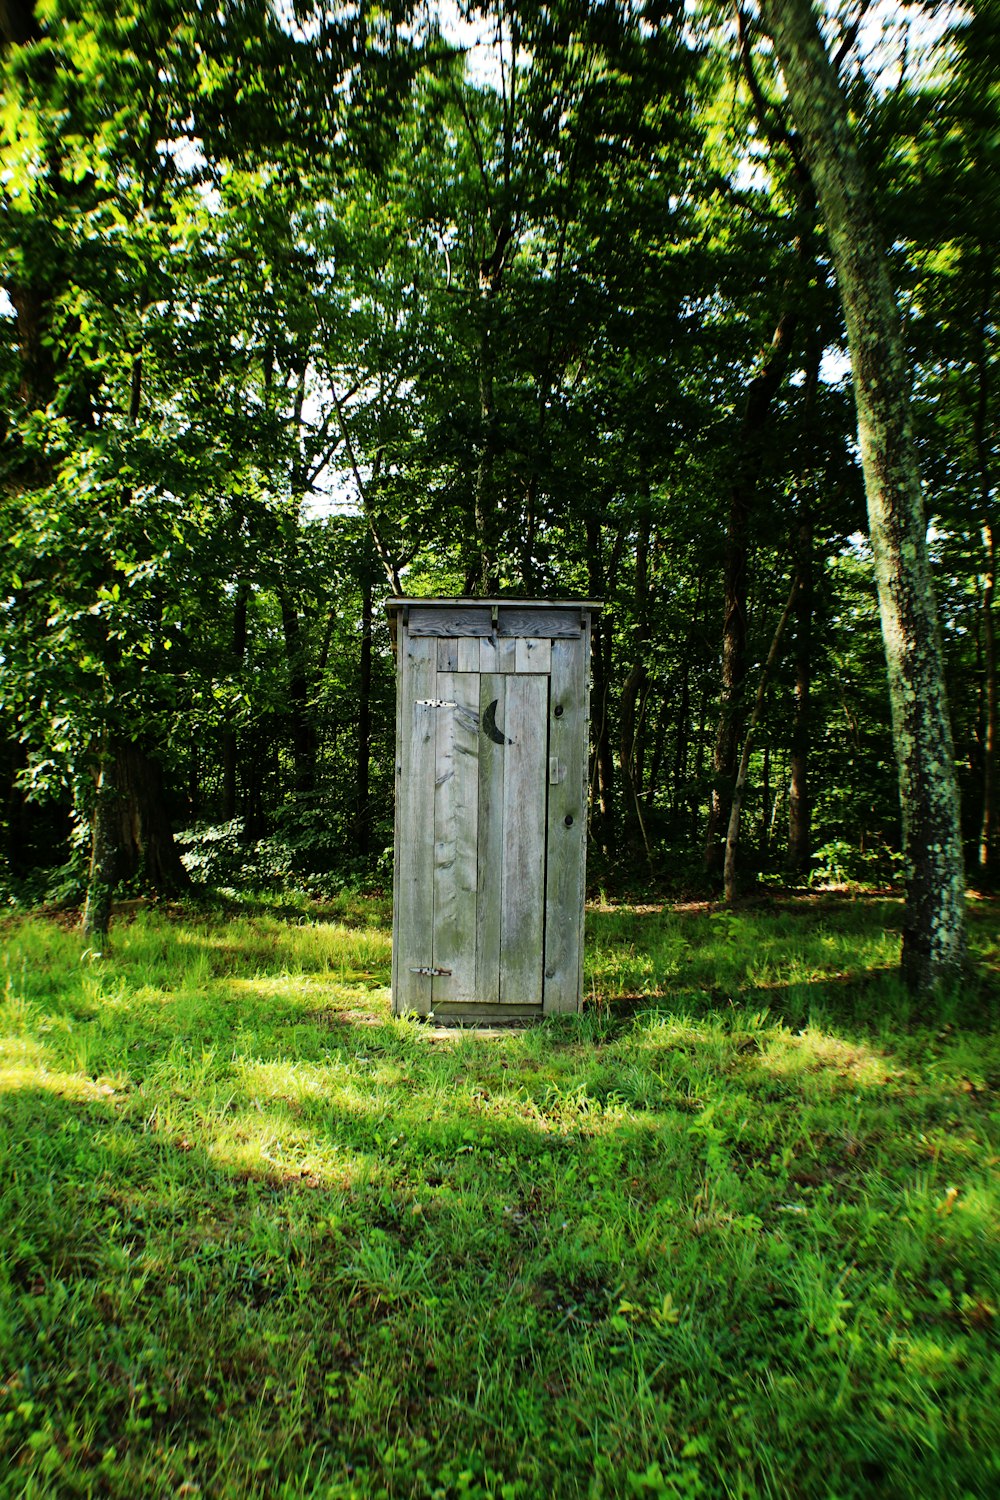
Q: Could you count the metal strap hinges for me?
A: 2